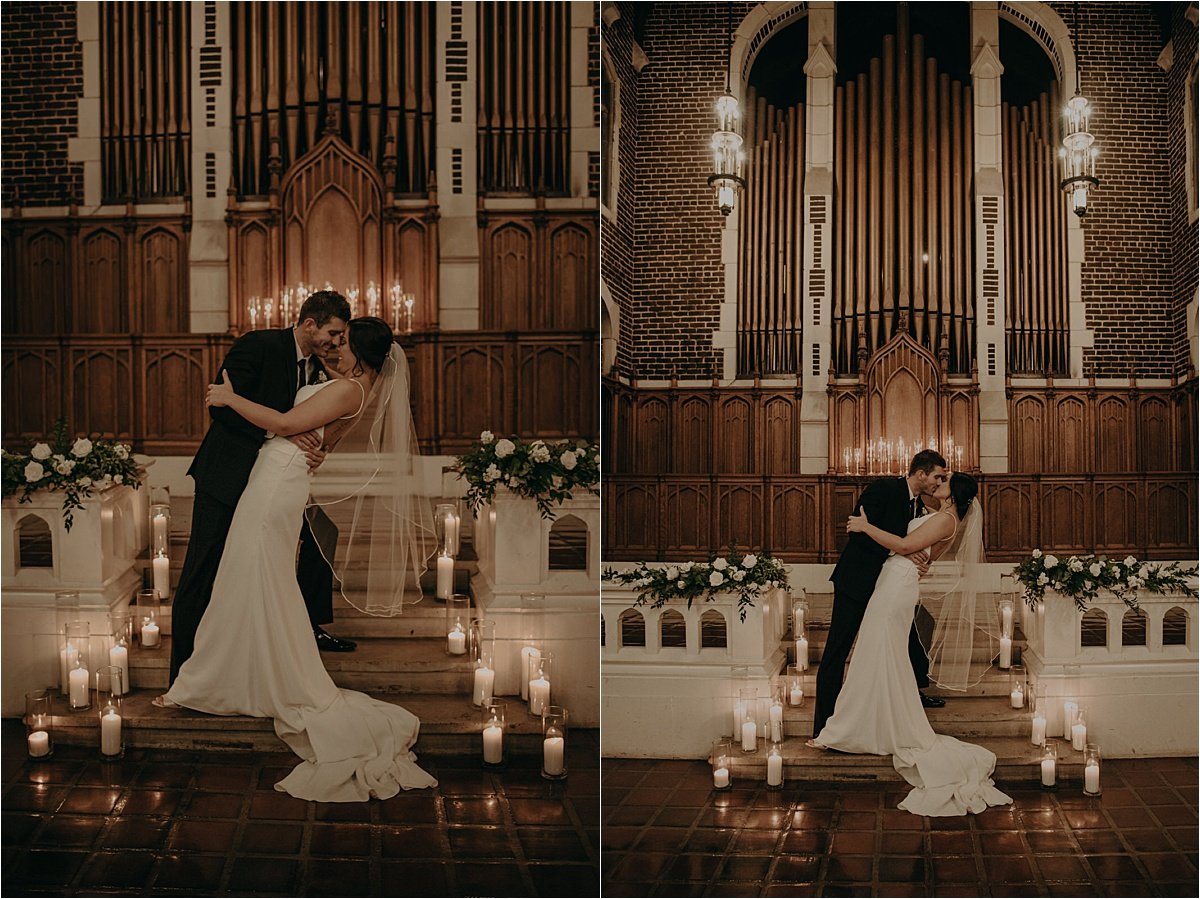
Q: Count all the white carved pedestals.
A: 4